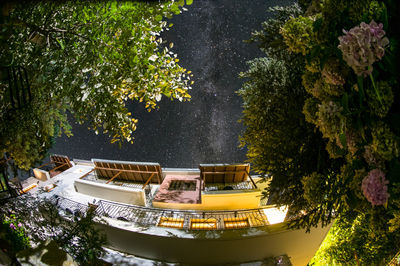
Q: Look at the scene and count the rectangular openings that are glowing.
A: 3